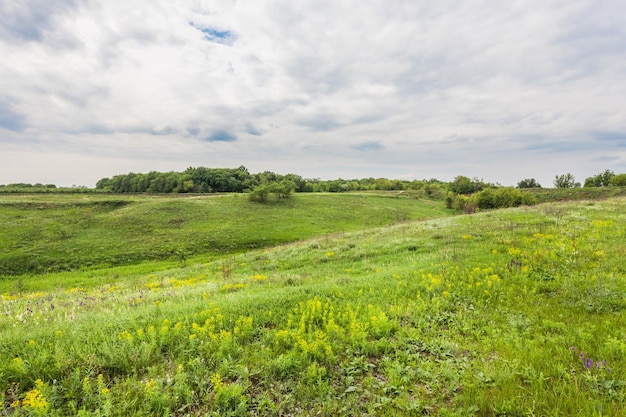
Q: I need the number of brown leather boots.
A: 0